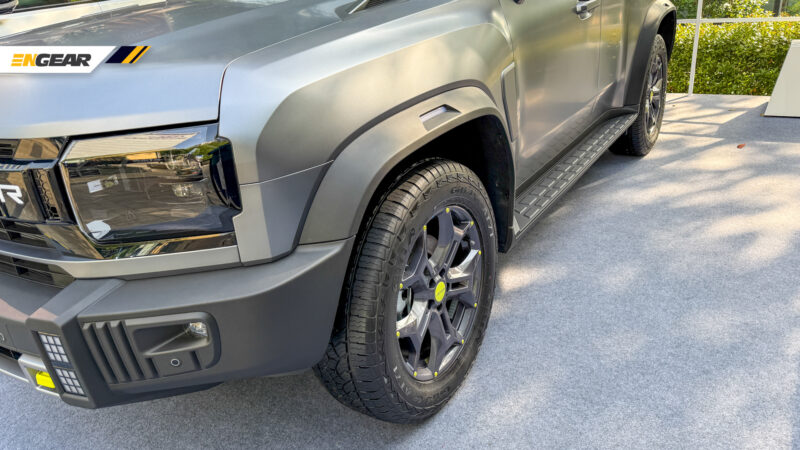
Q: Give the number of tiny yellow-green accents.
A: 10